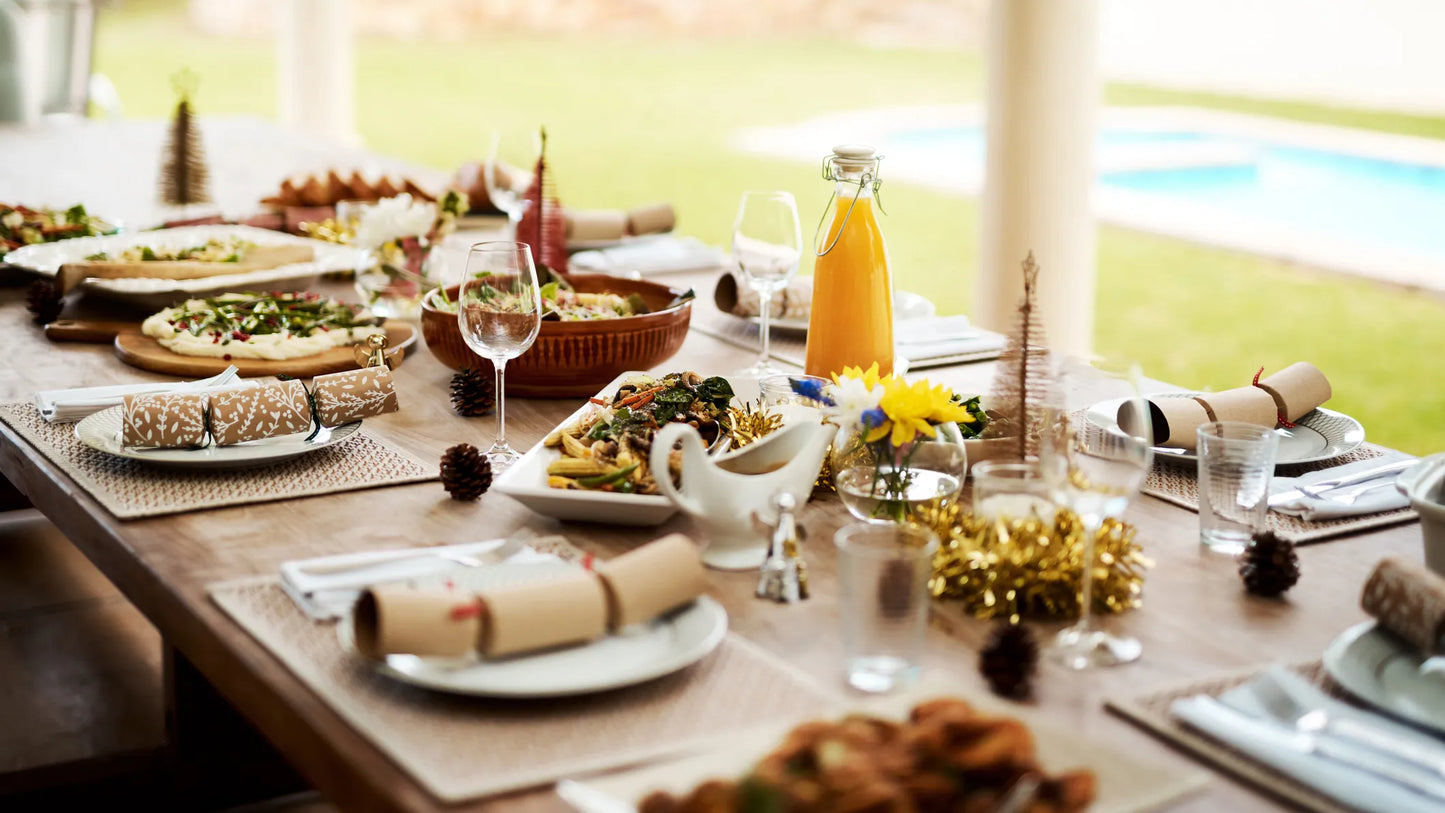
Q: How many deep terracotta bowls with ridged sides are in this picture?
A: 1